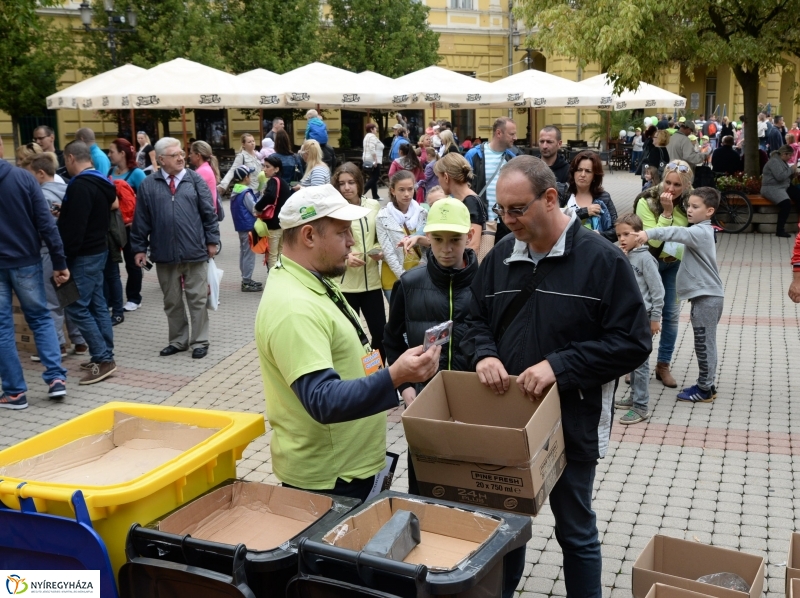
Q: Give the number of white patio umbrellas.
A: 8